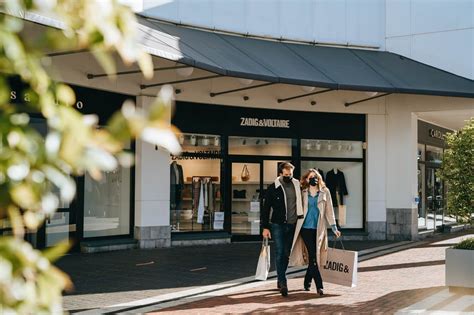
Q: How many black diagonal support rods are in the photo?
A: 6